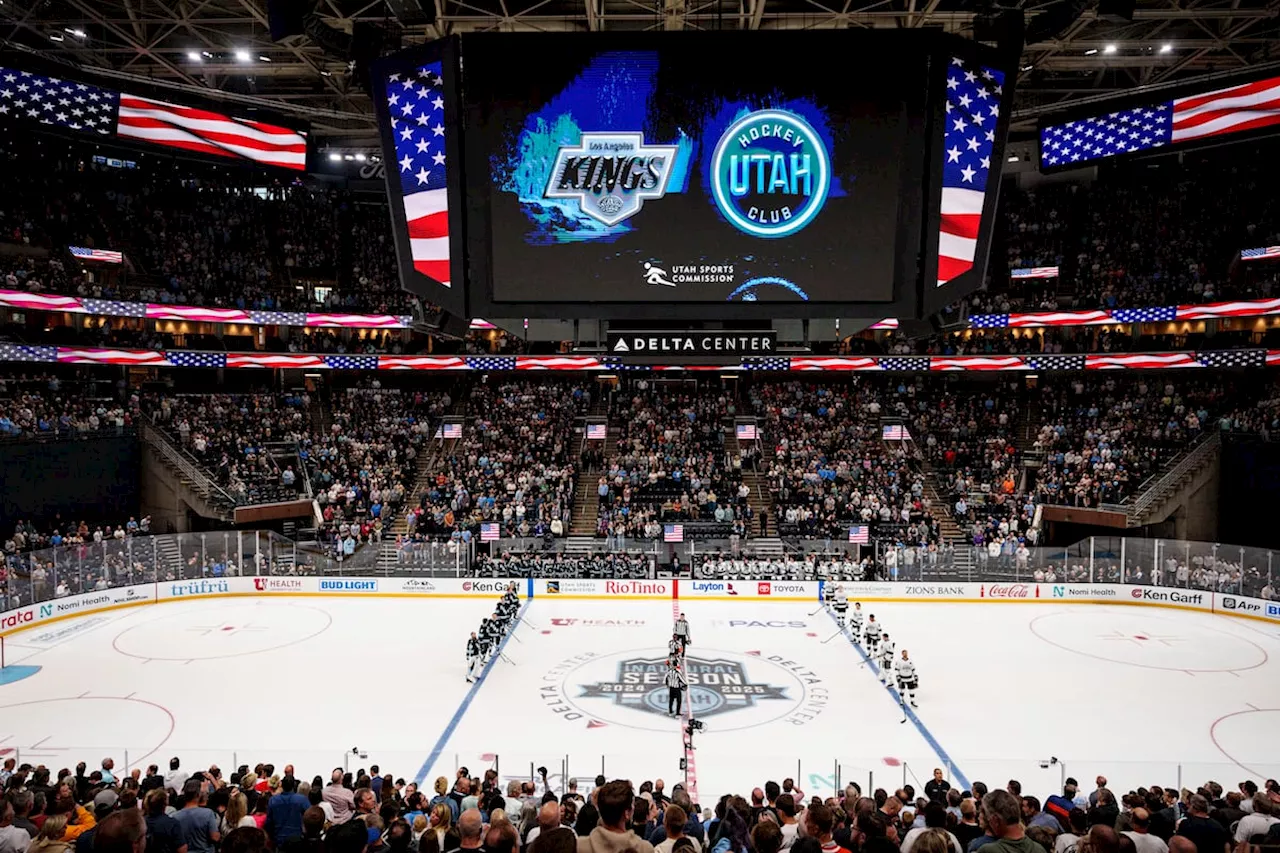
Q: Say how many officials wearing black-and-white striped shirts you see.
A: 4